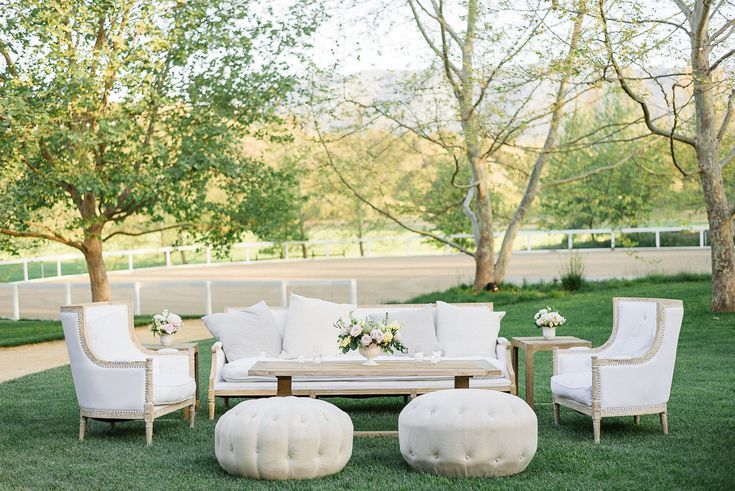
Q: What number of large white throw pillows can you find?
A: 4